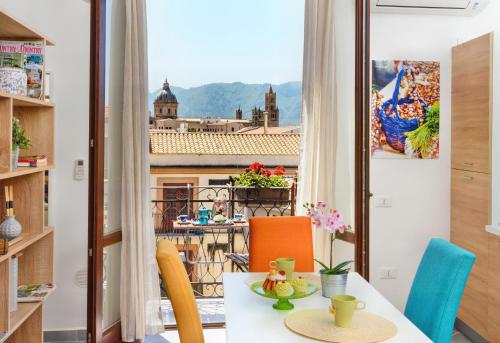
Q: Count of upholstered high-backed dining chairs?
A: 3